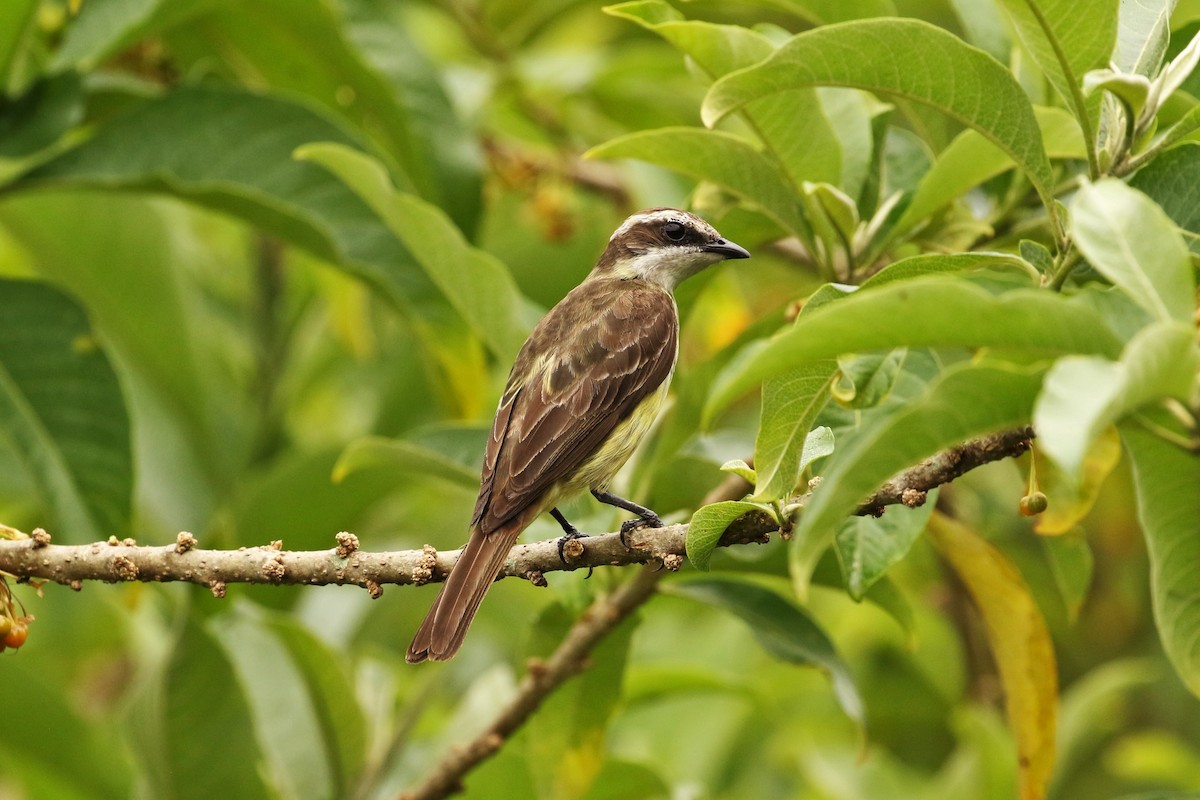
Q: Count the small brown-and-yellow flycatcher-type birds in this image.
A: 1